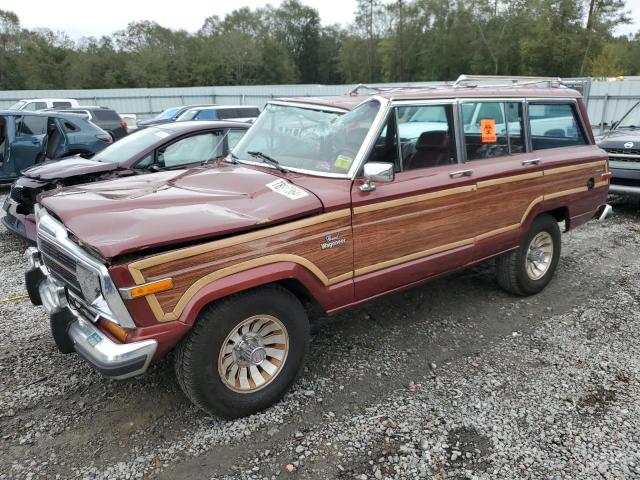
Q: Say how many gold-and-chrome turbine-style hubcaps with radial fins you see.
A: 2